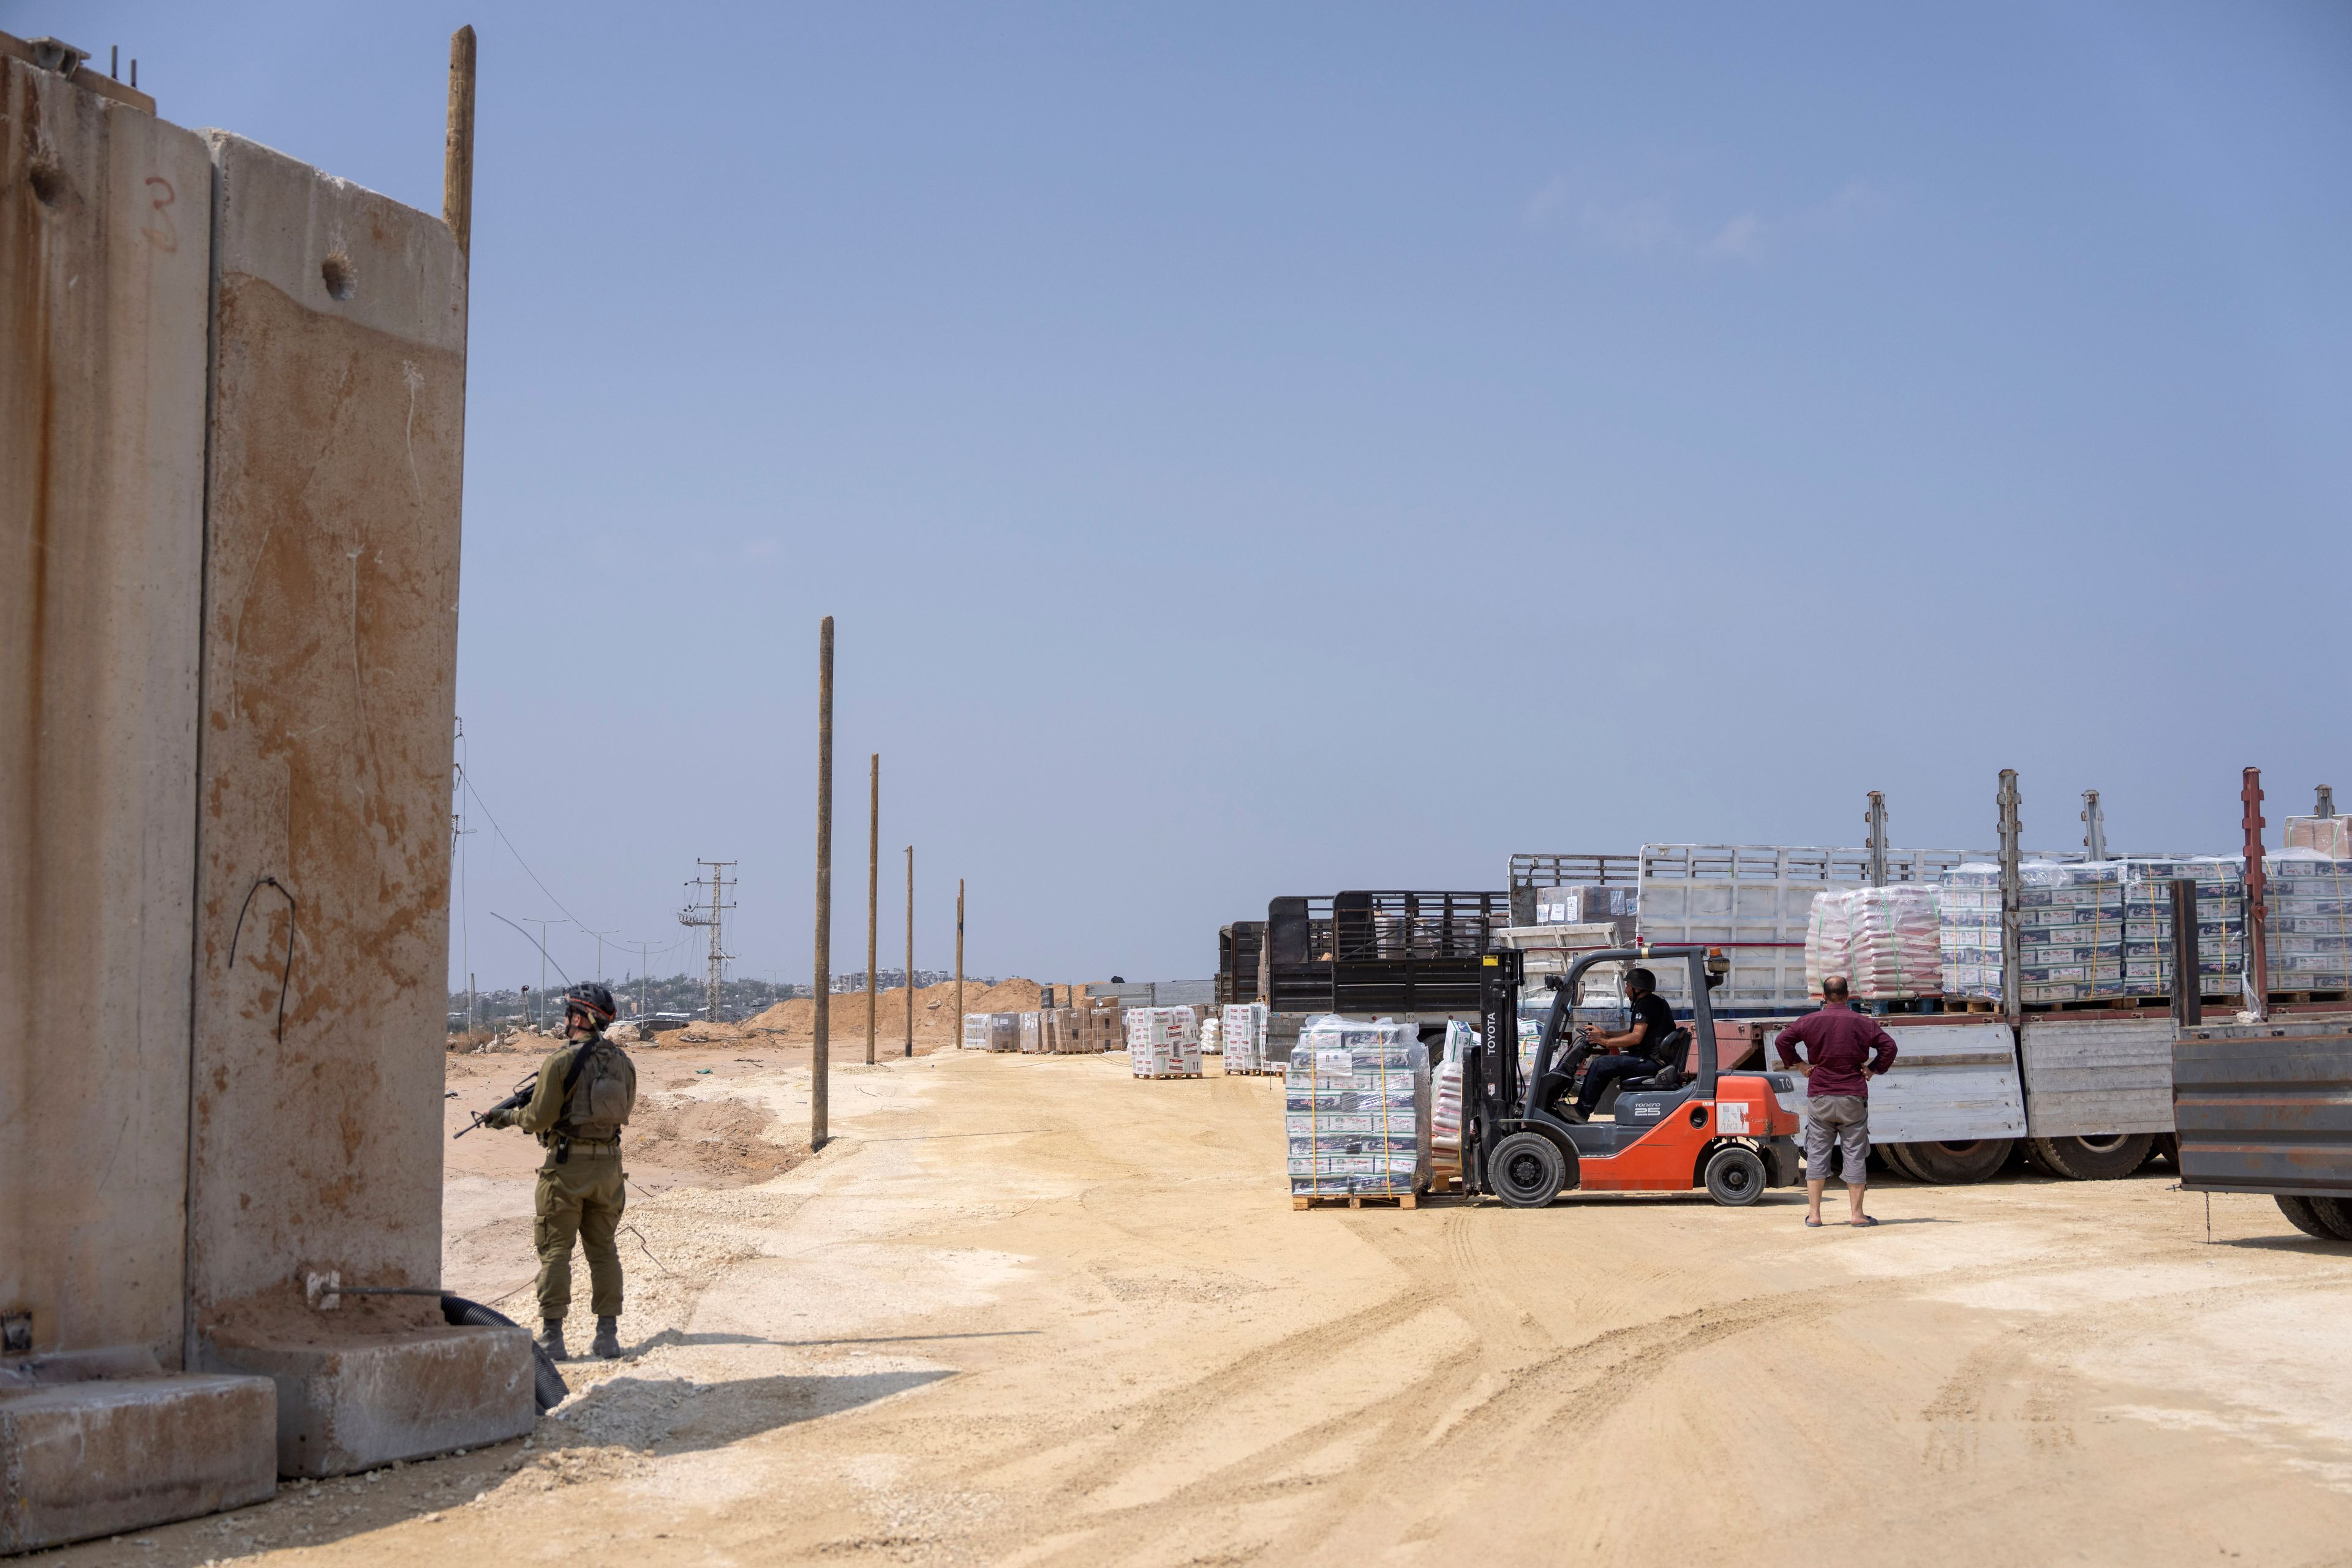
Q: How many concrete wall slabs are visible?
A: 2